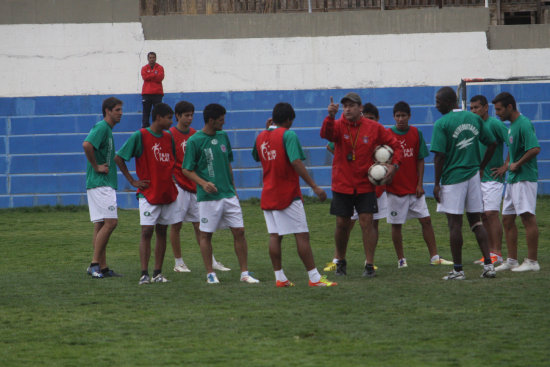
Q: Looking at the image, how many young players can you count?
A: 10